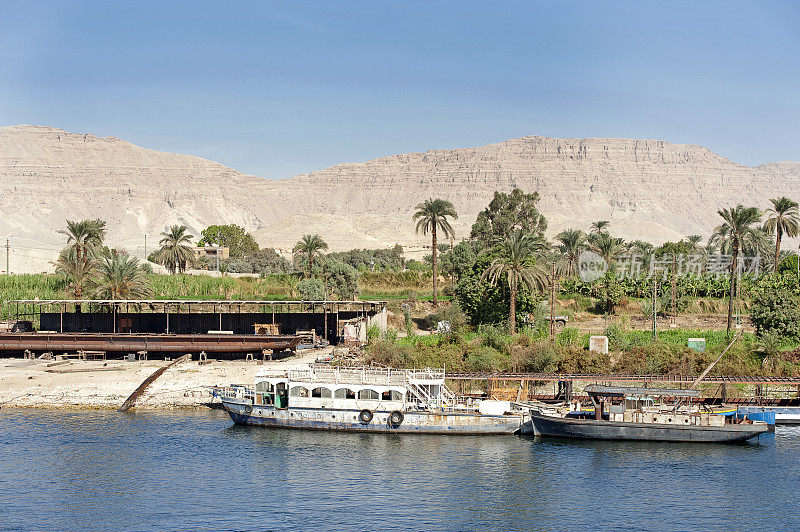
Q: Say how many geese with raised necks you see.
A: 0